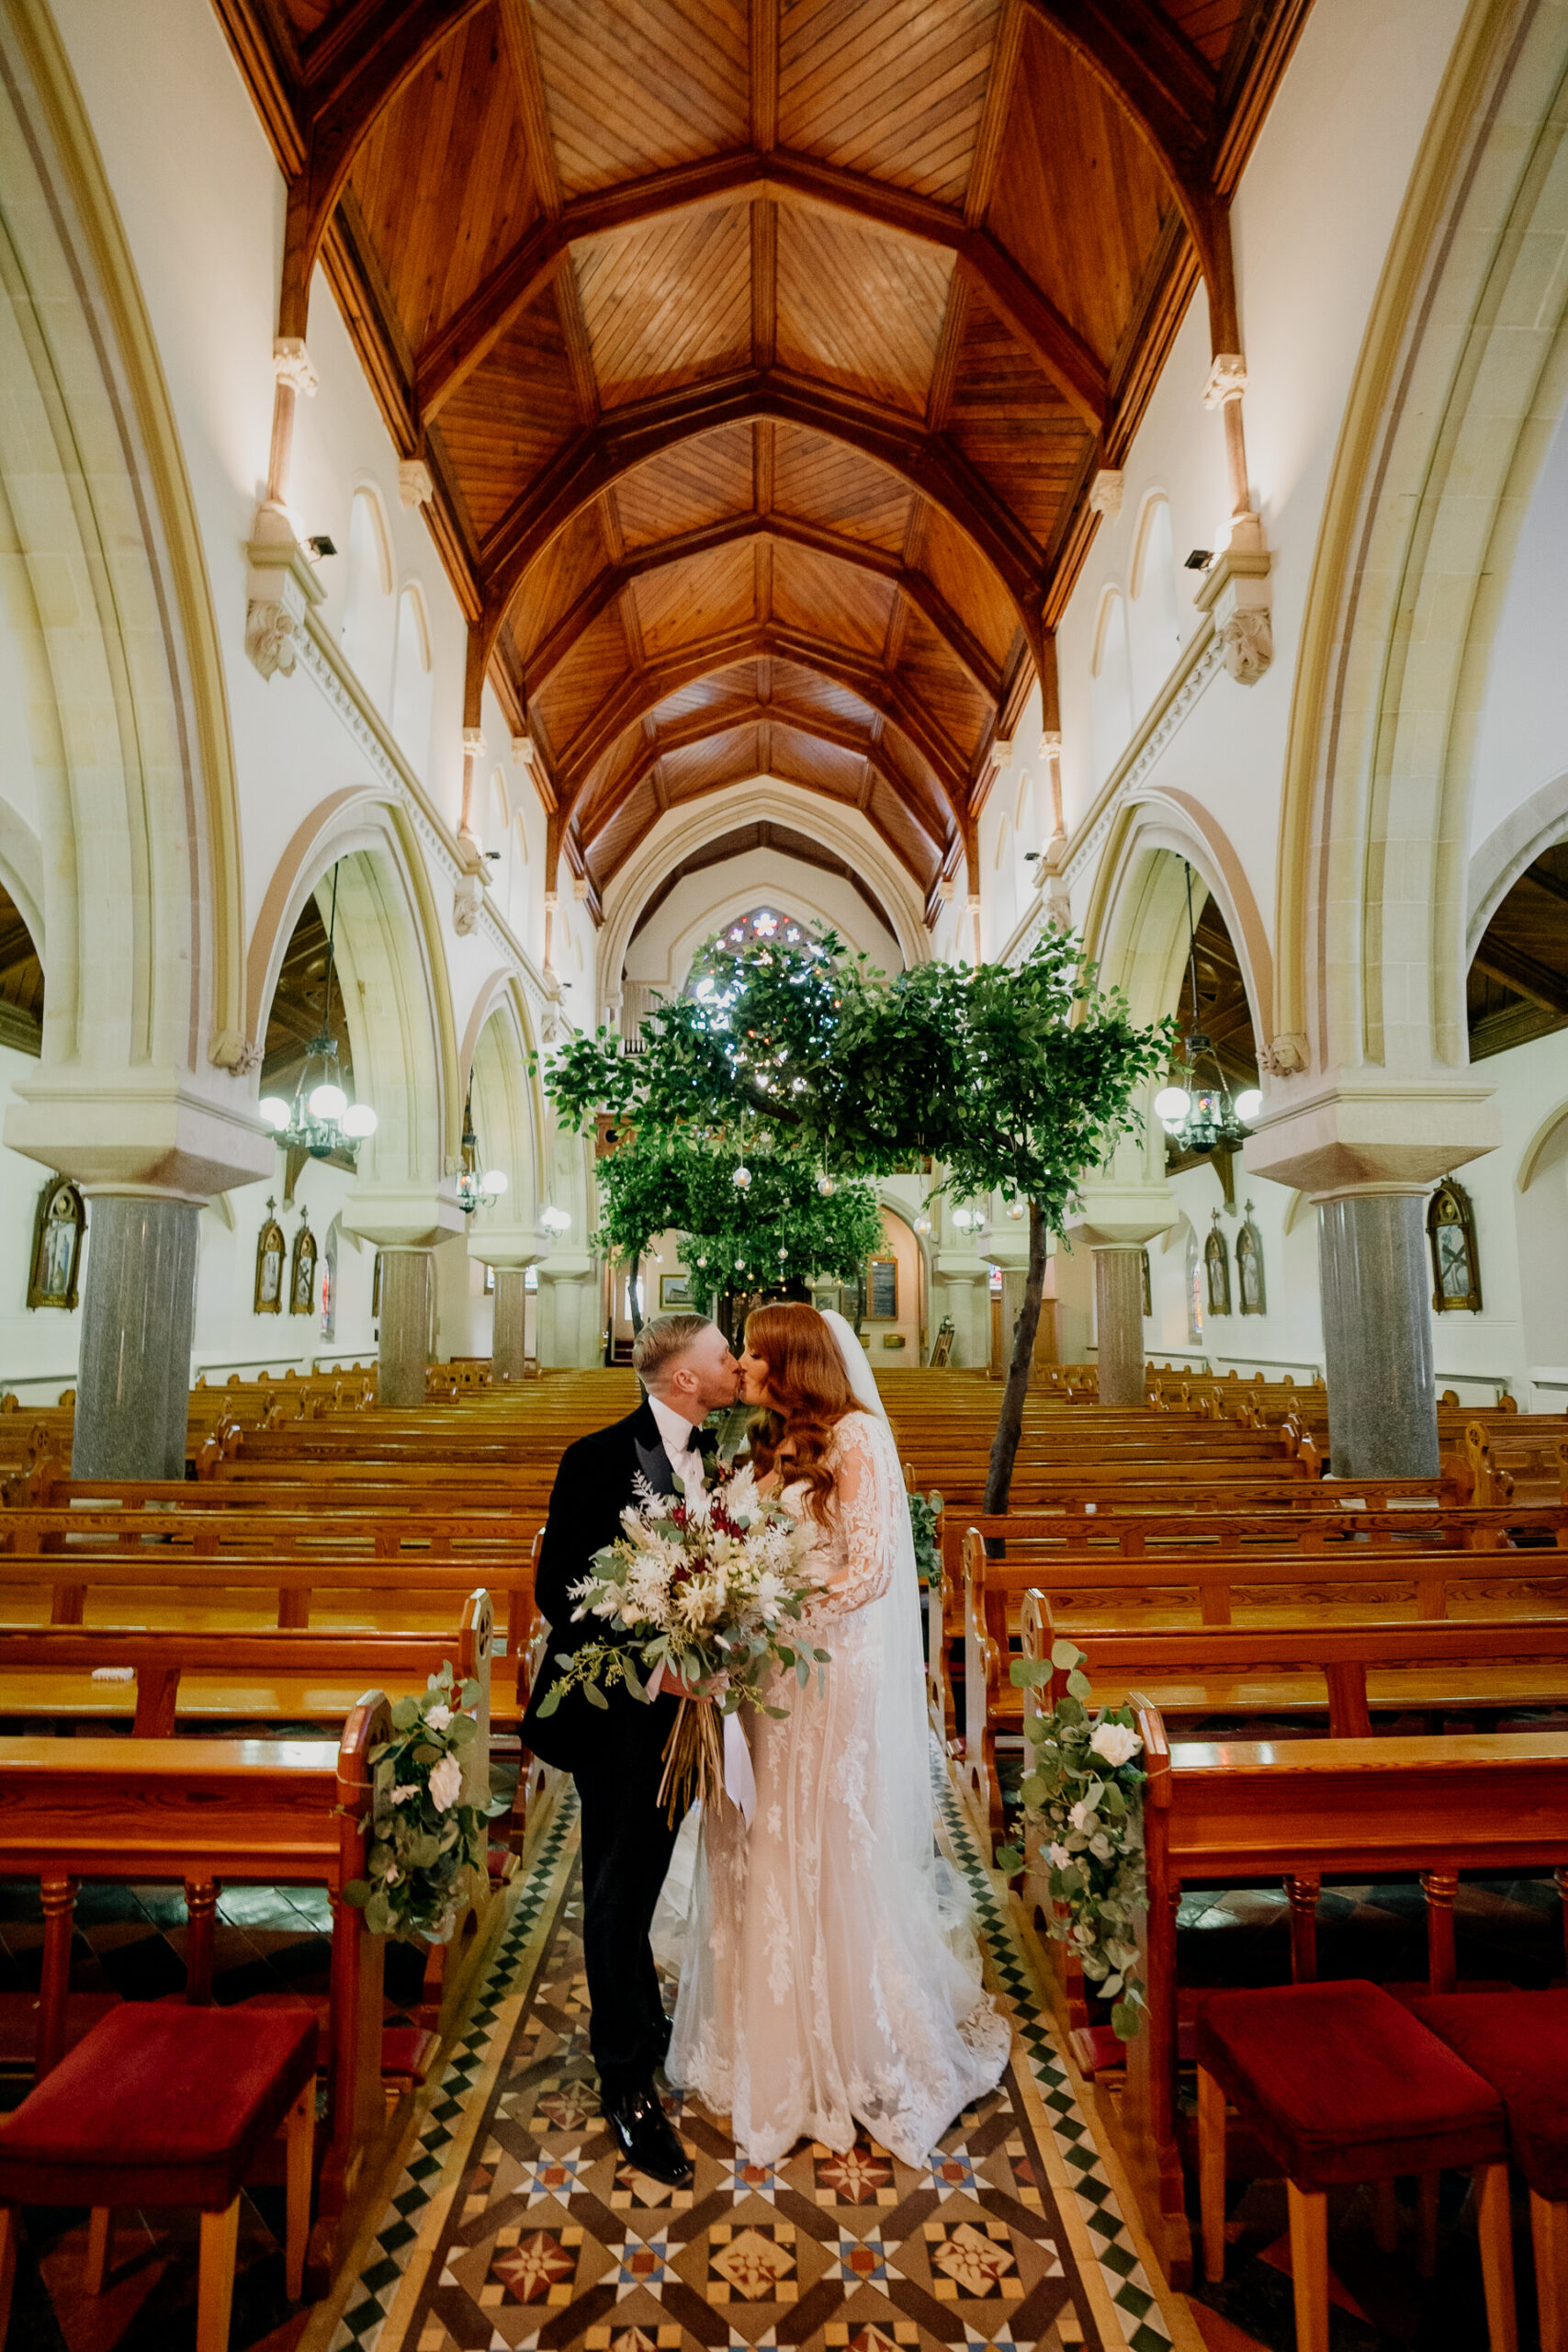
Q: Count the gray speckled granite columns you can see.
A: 6